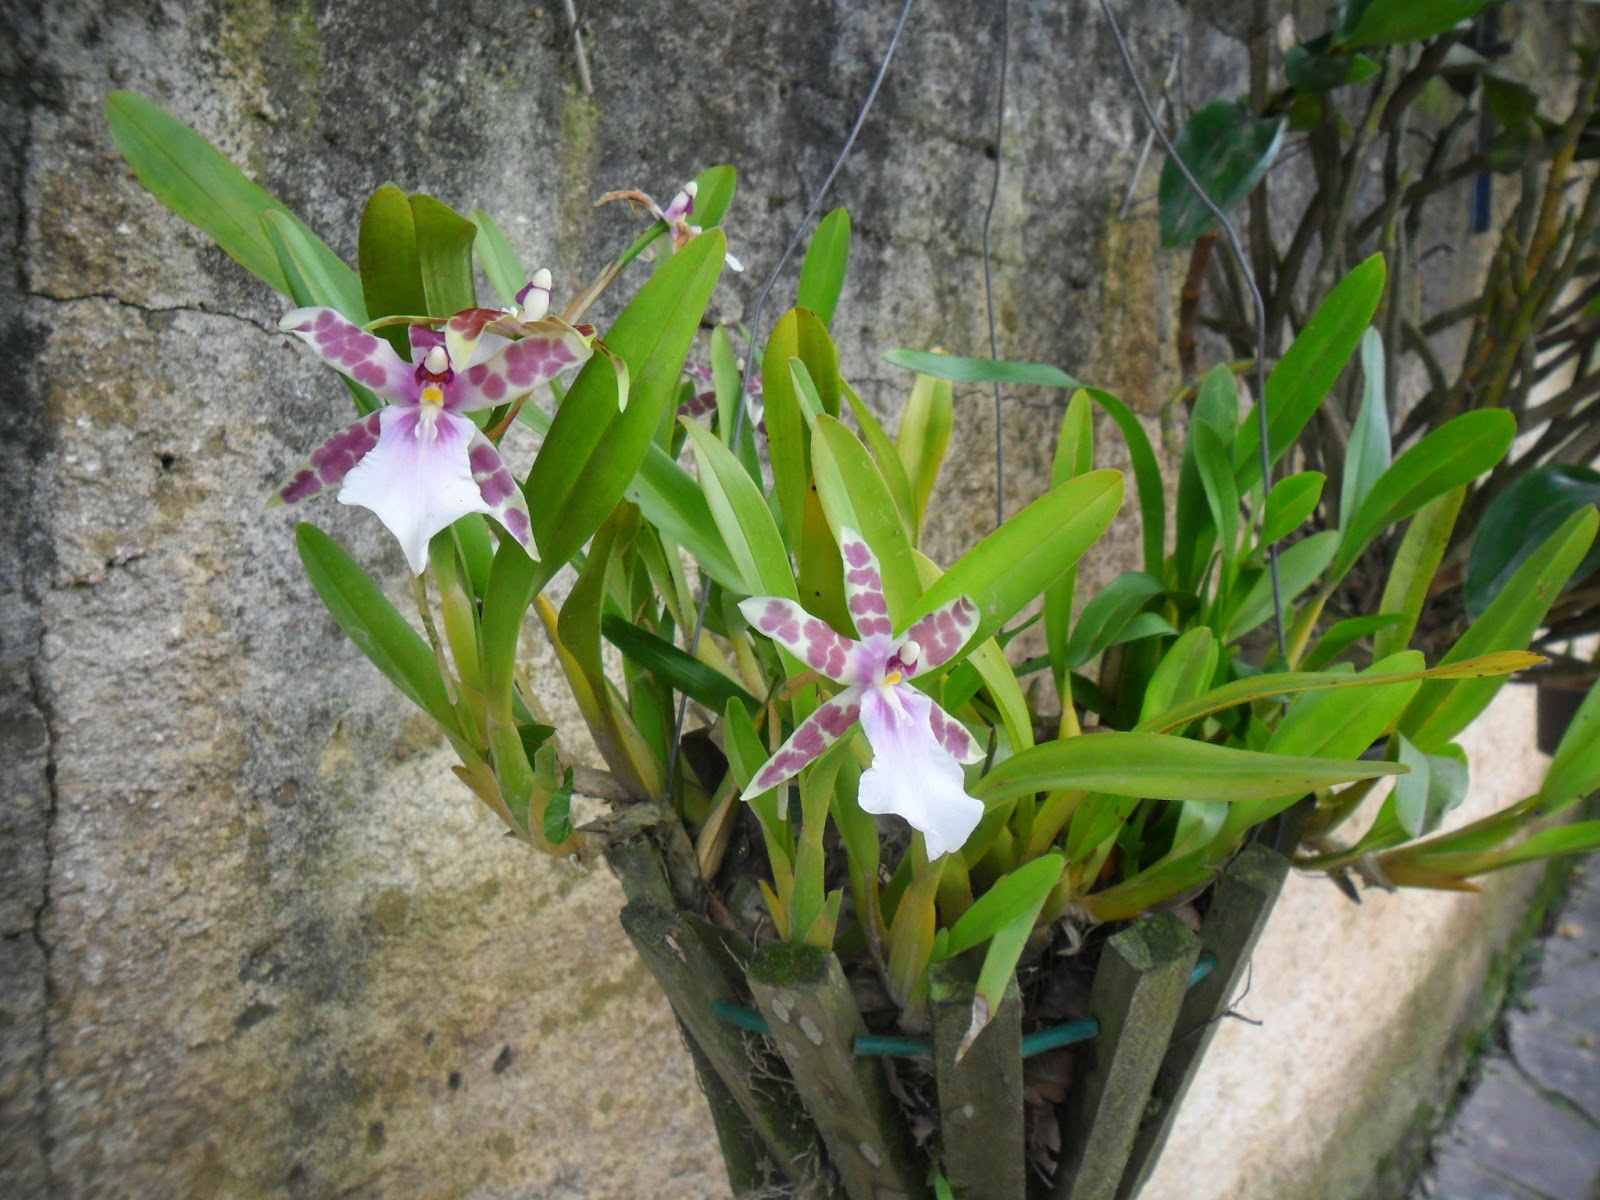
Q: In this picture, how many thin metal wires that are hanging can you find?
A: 3